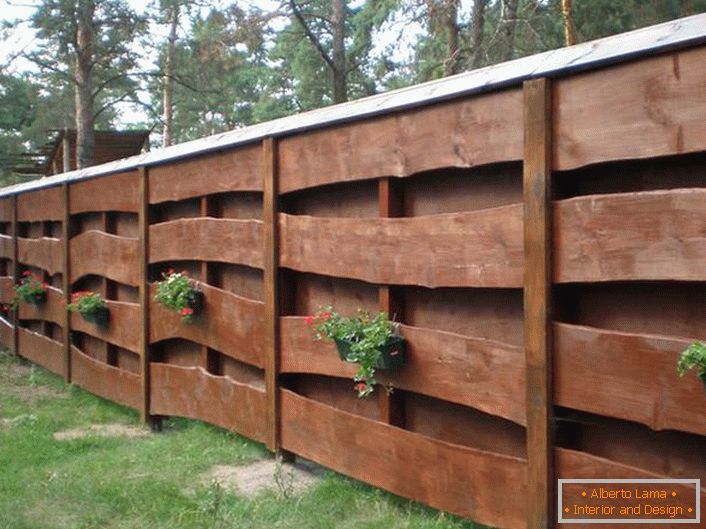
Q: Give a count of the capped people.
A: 0